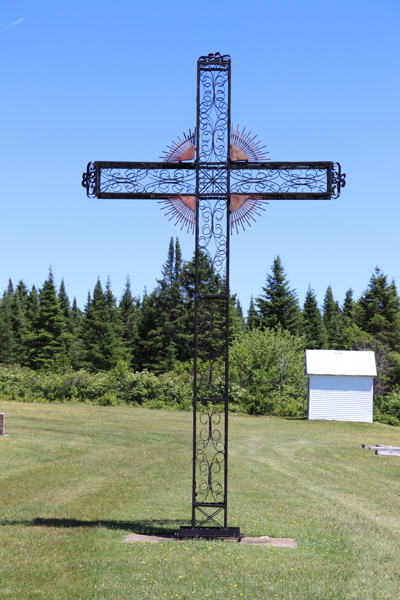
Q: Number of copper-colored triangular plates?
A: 4